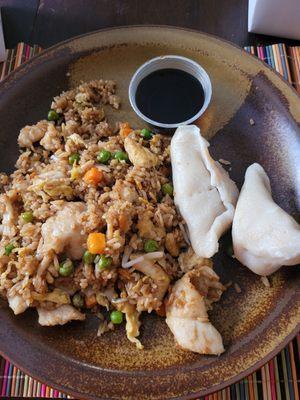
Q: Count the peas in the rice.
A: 14